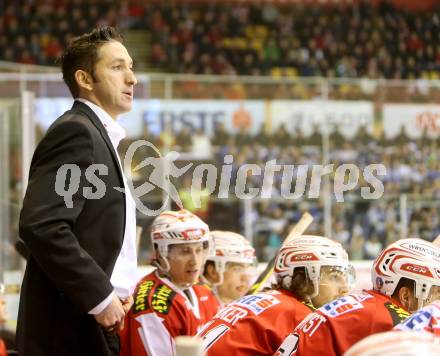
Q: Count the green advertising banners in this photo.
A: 0